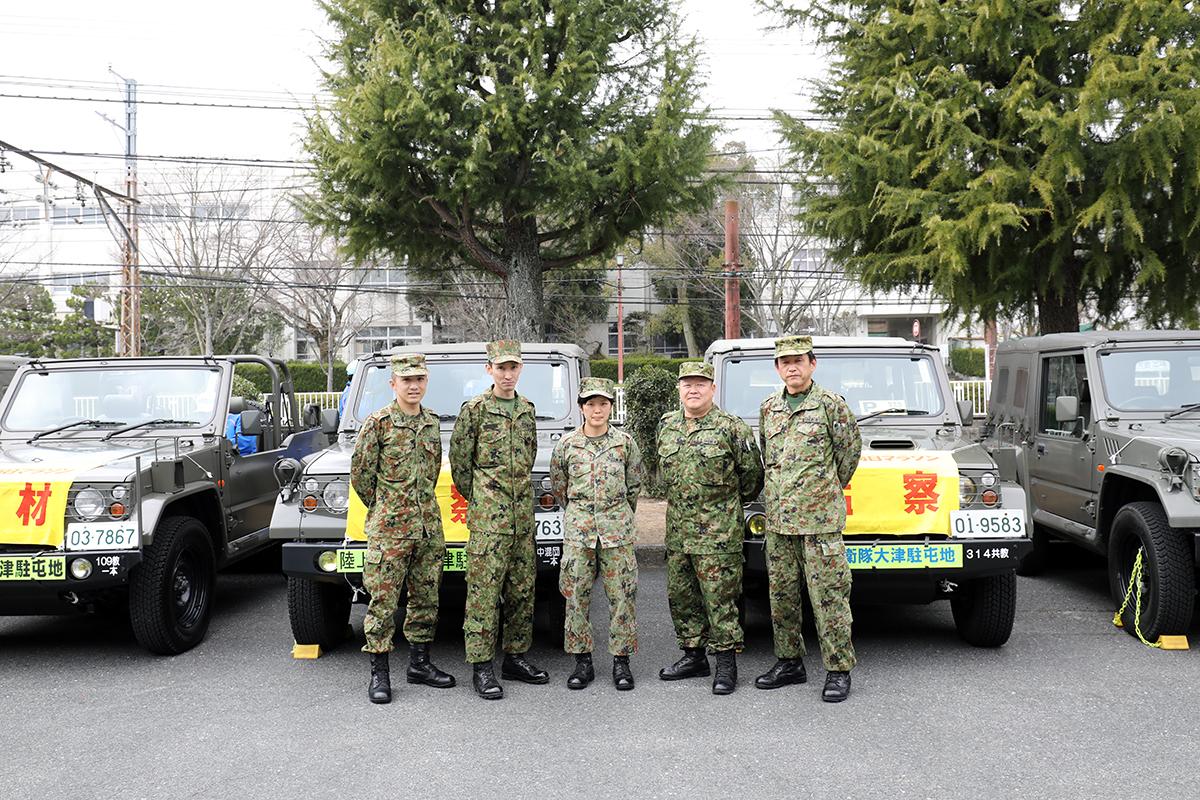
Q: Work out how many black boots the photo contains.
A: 10